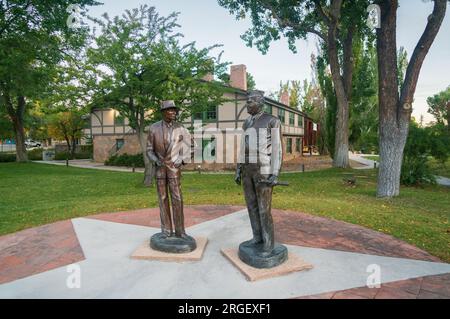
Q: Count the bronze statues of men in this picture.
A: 2